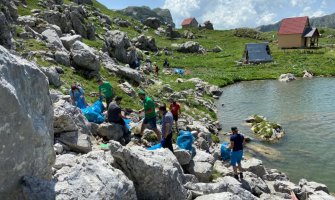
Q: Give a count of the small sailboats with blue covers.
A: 0